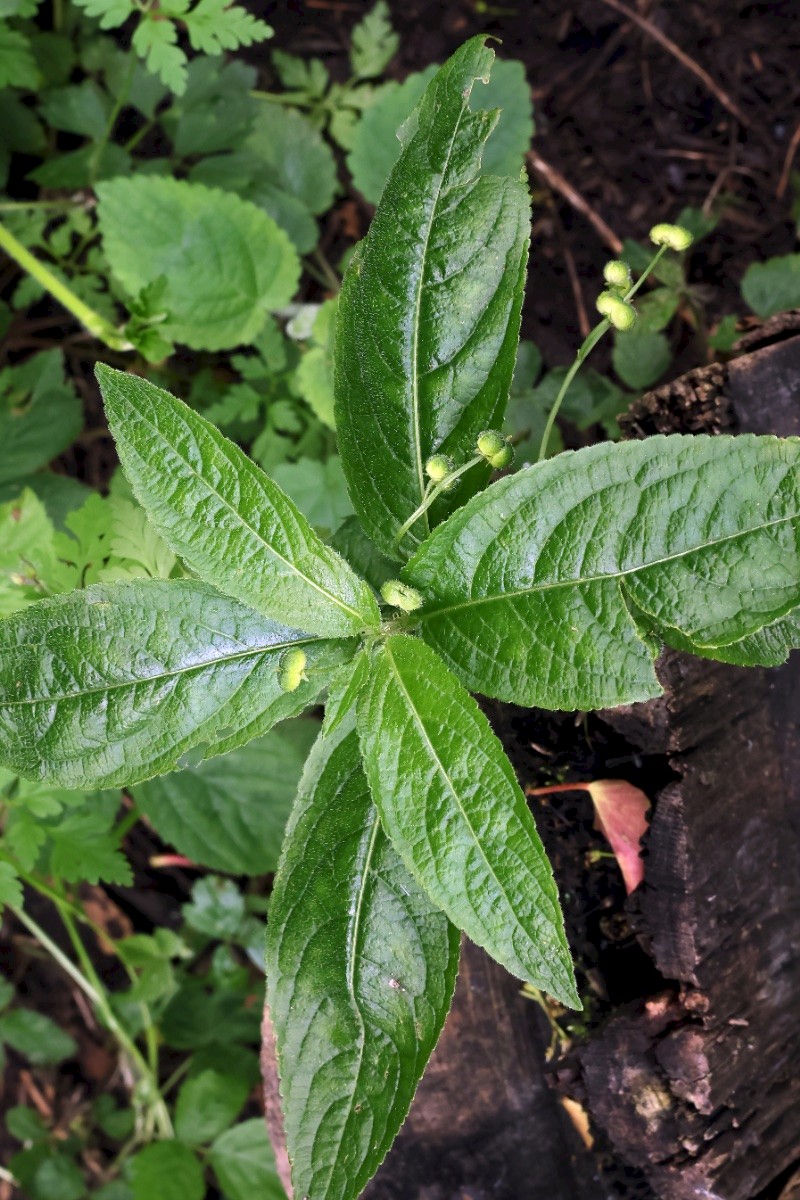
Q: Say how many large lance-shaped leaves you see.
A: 6